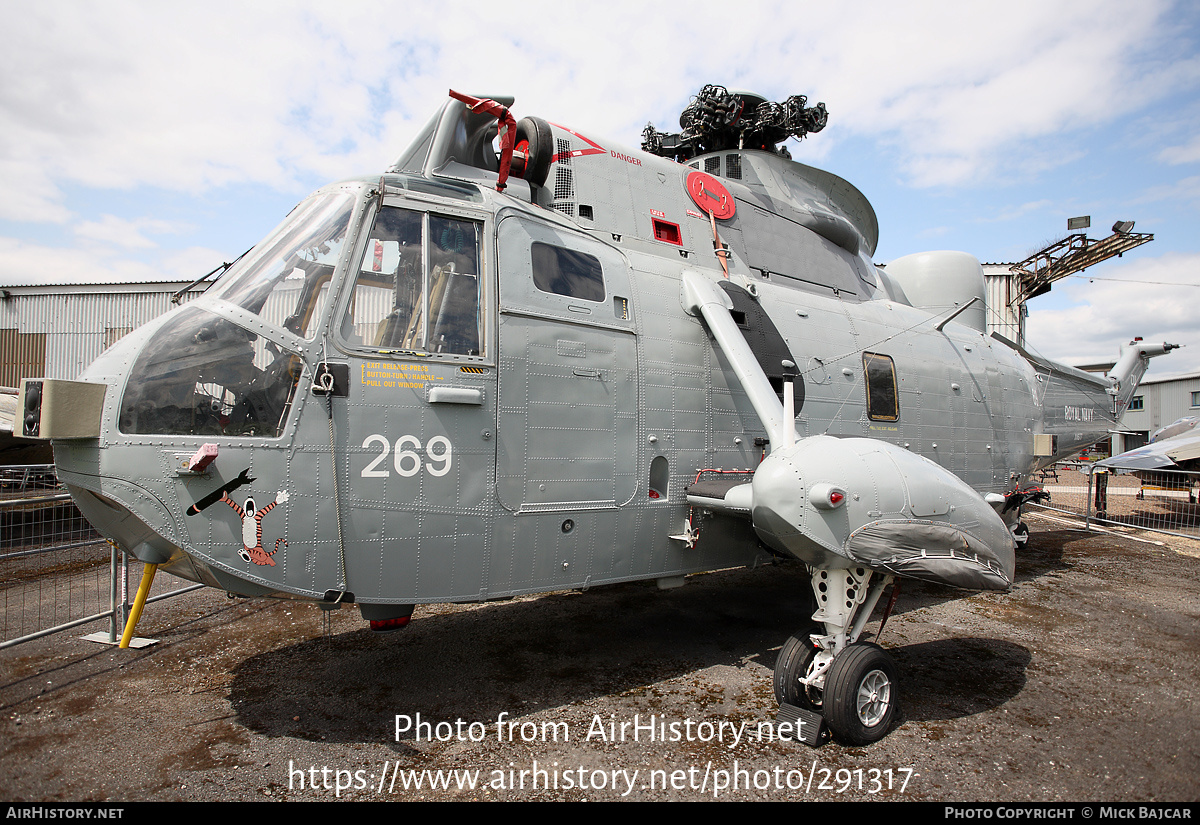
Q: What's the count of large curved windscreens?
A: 2